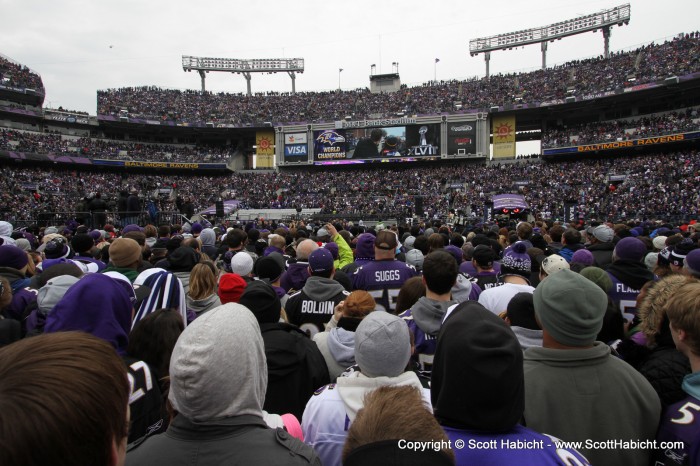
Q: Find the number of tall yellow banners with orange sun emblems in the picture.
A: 2